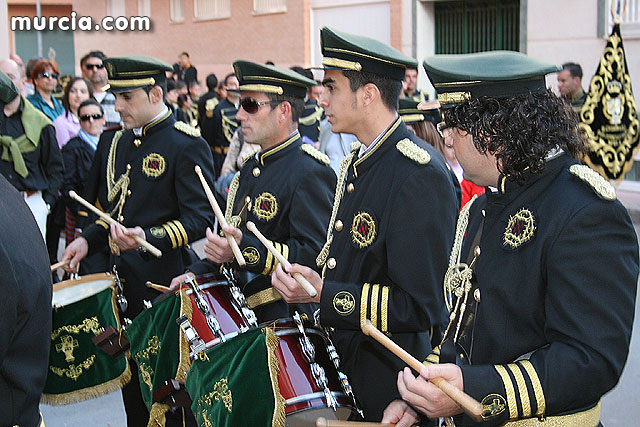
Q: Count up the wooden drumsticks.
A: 7